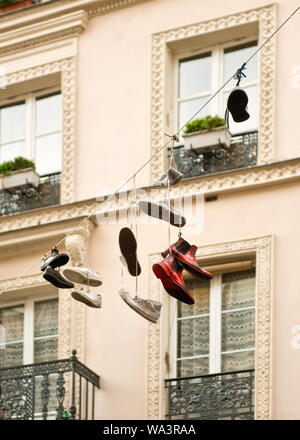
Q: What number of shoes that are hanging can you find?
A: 11